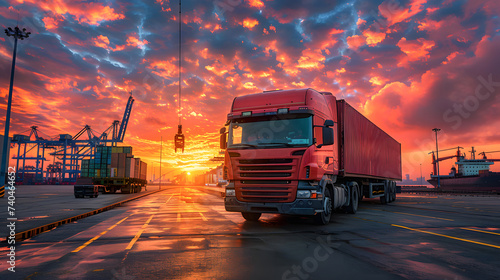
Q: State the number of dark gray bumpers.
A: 1